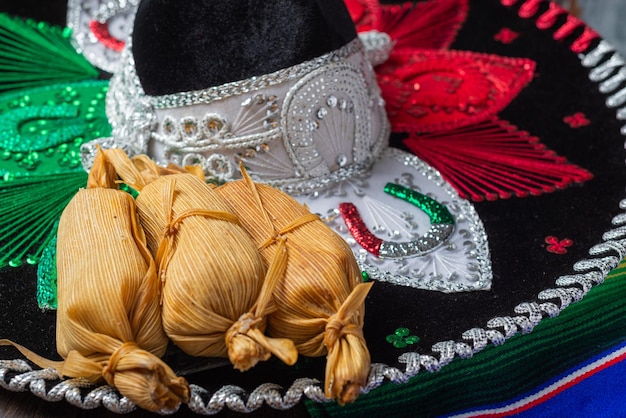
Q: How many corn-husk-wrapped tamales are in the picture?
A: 3